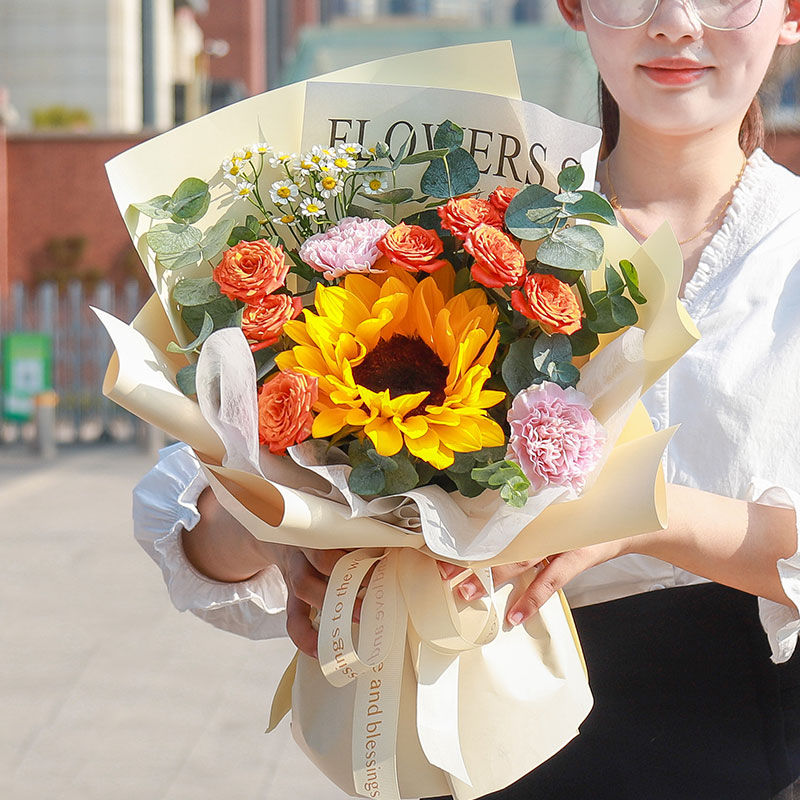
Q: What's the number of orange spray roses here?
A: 8